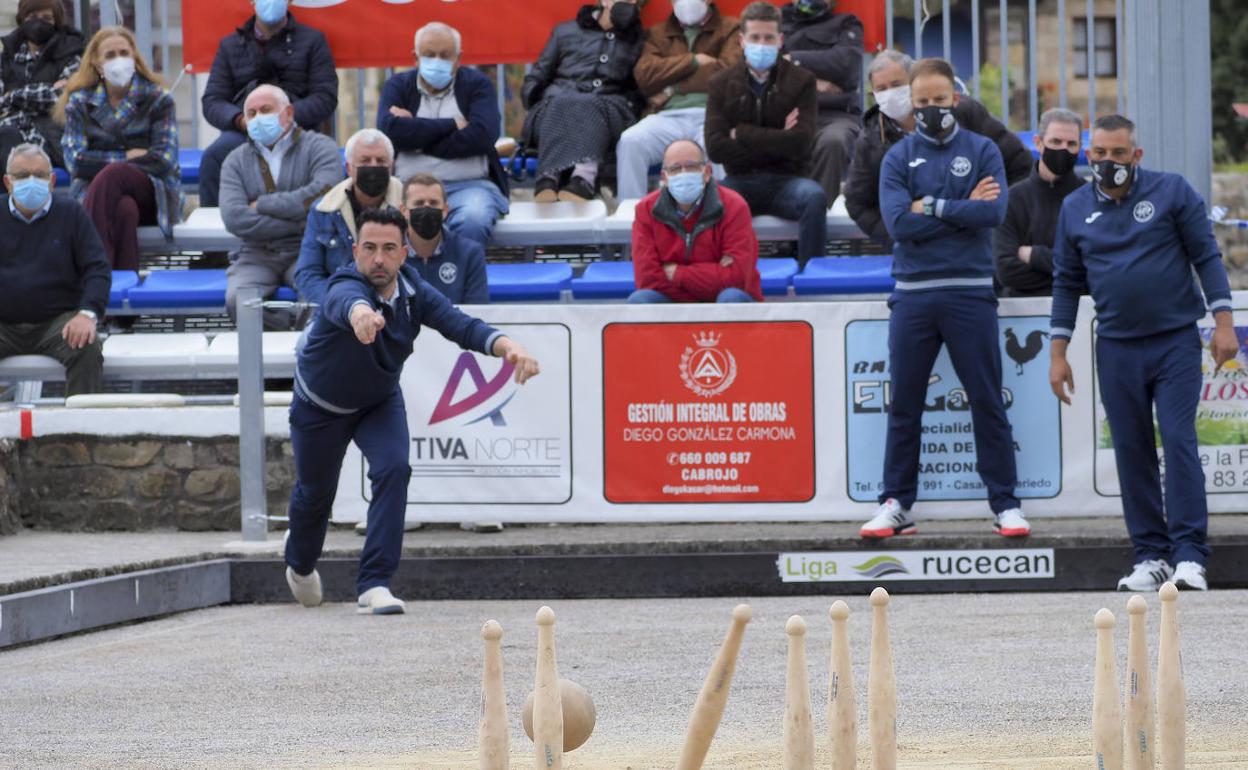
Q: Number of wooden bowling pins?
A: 9